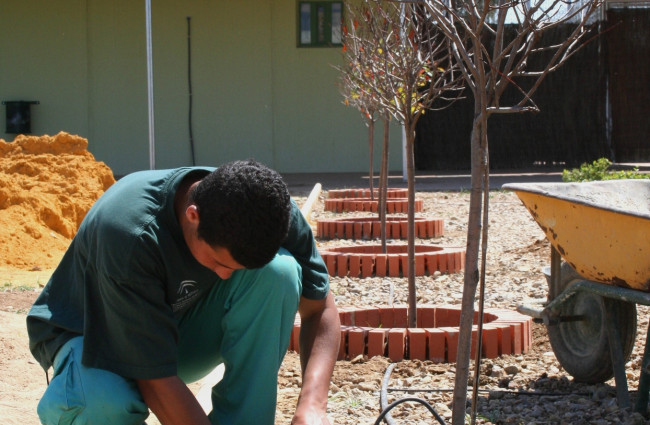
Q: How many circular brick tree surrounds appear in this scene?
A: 5